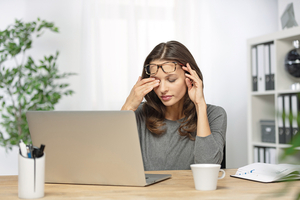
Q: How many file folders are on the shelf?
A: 11